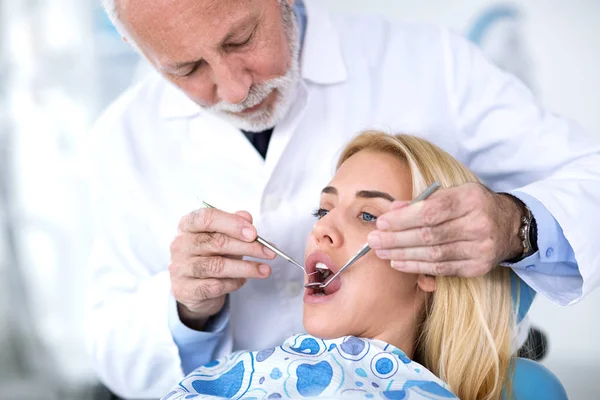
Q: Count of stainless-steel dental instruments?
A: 2